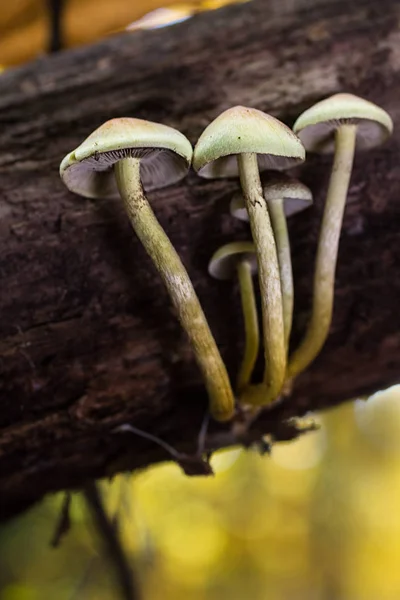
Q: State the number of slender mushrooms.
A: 5